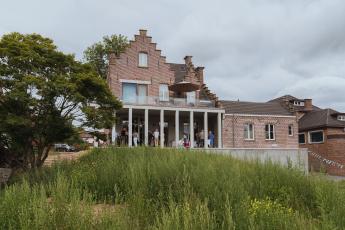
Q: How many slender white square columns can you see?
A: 8